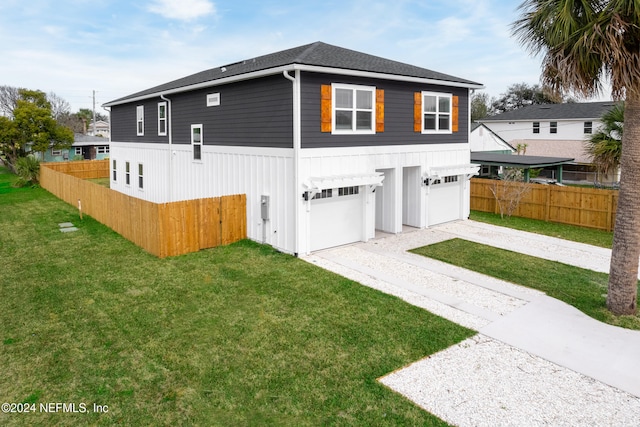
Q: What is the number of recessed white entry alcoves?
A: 2